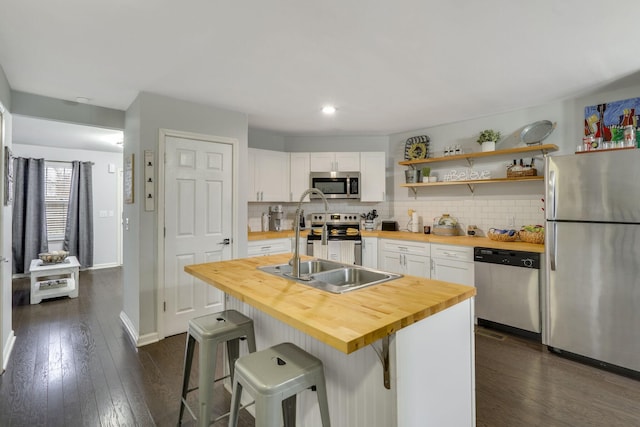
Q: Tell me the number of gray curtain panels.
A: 2